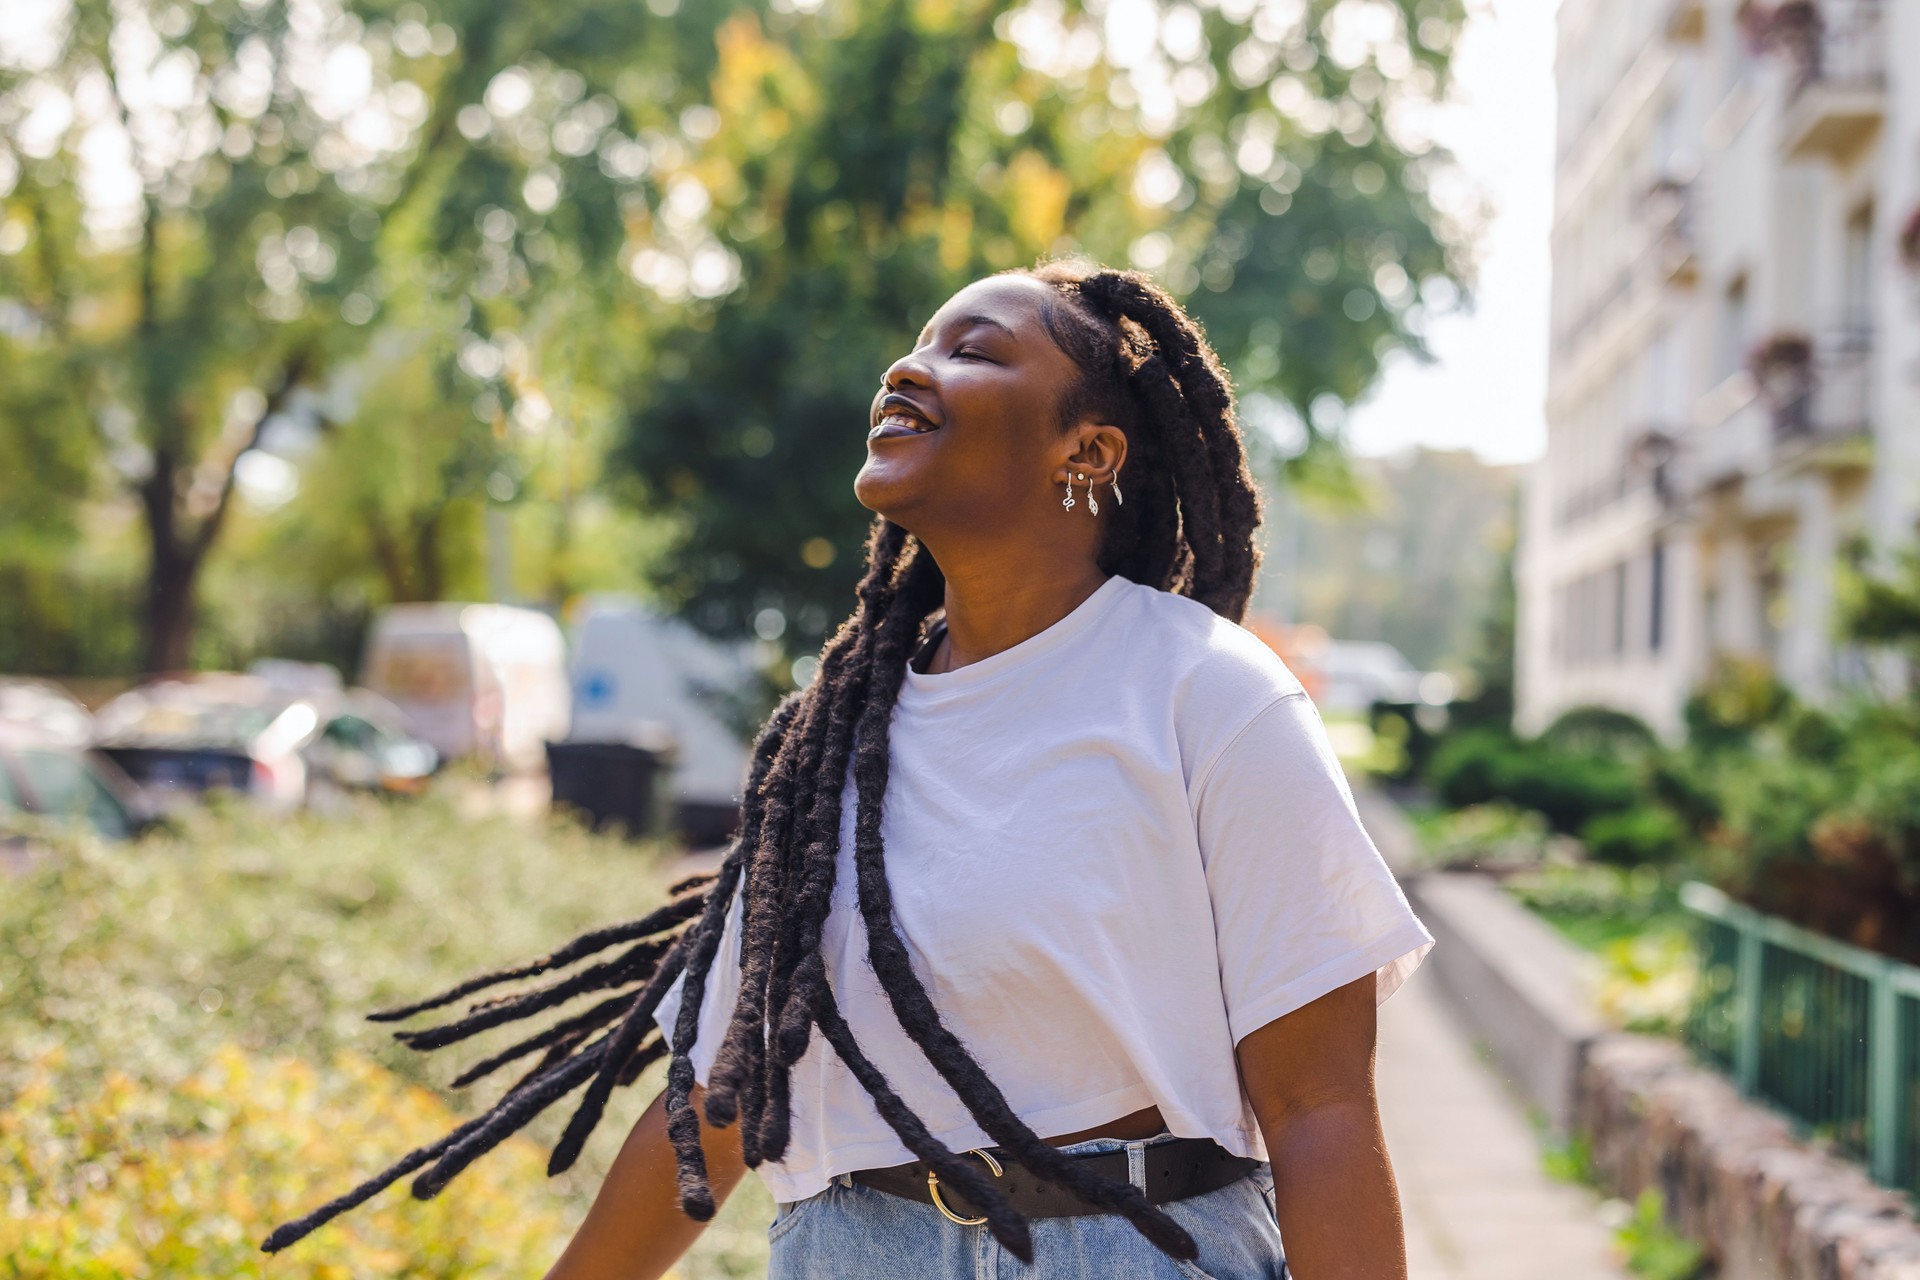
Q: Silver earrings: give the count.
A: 4